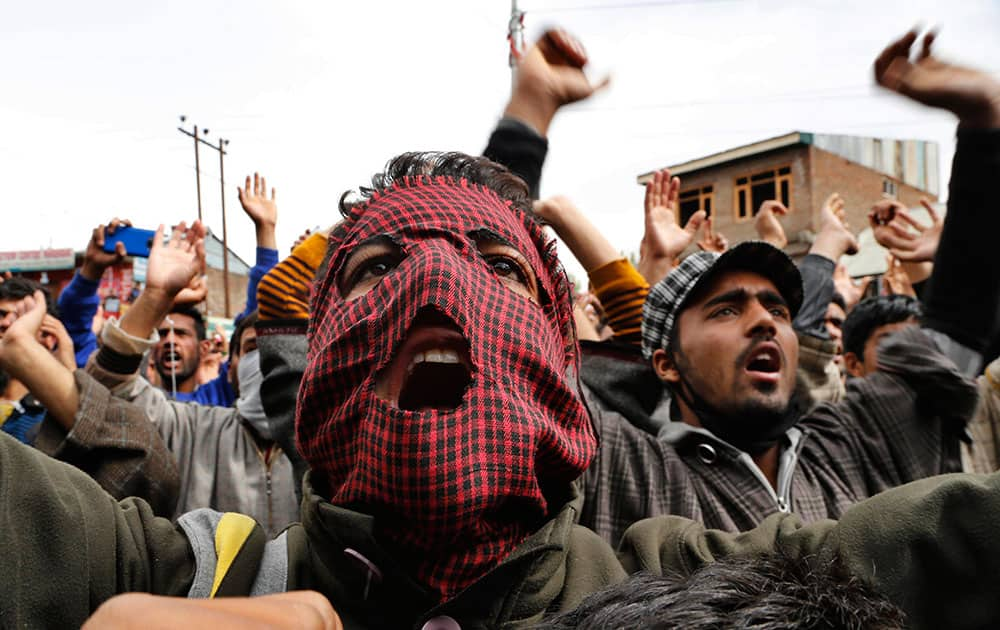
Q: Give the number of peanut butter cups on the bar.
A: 0